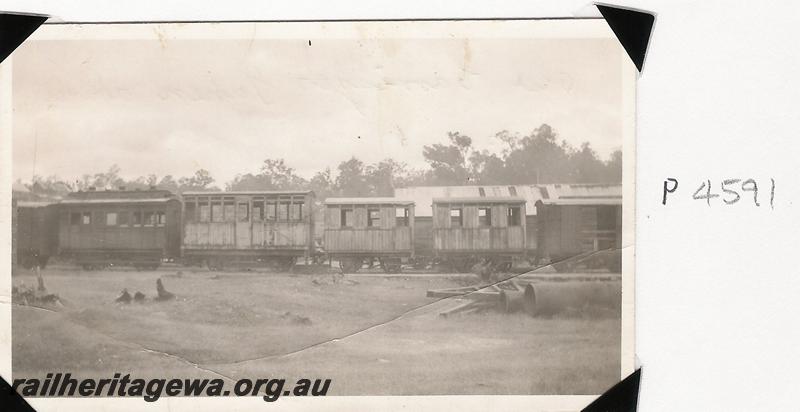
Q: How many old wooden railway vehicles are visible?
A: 6